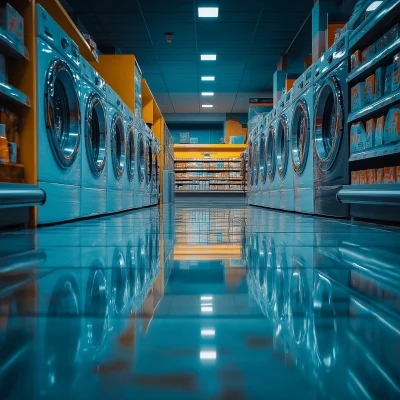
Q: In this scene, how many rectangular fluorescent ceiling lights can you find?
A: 5